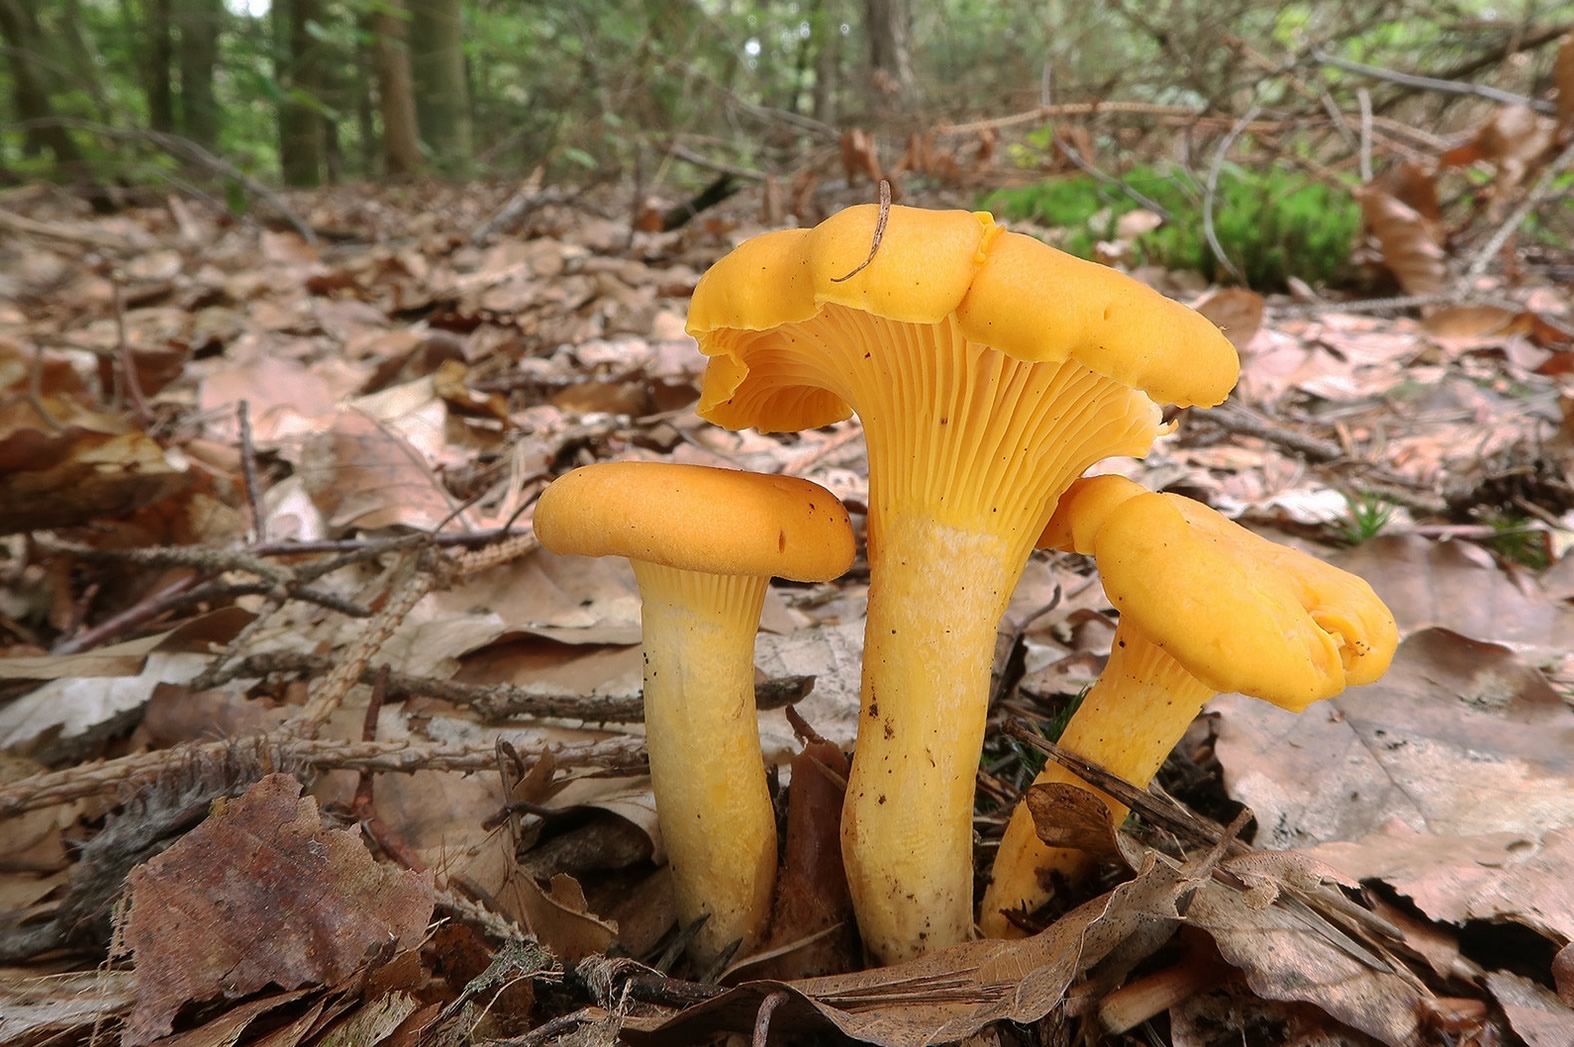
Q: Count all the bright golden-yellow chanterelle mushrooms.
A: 3